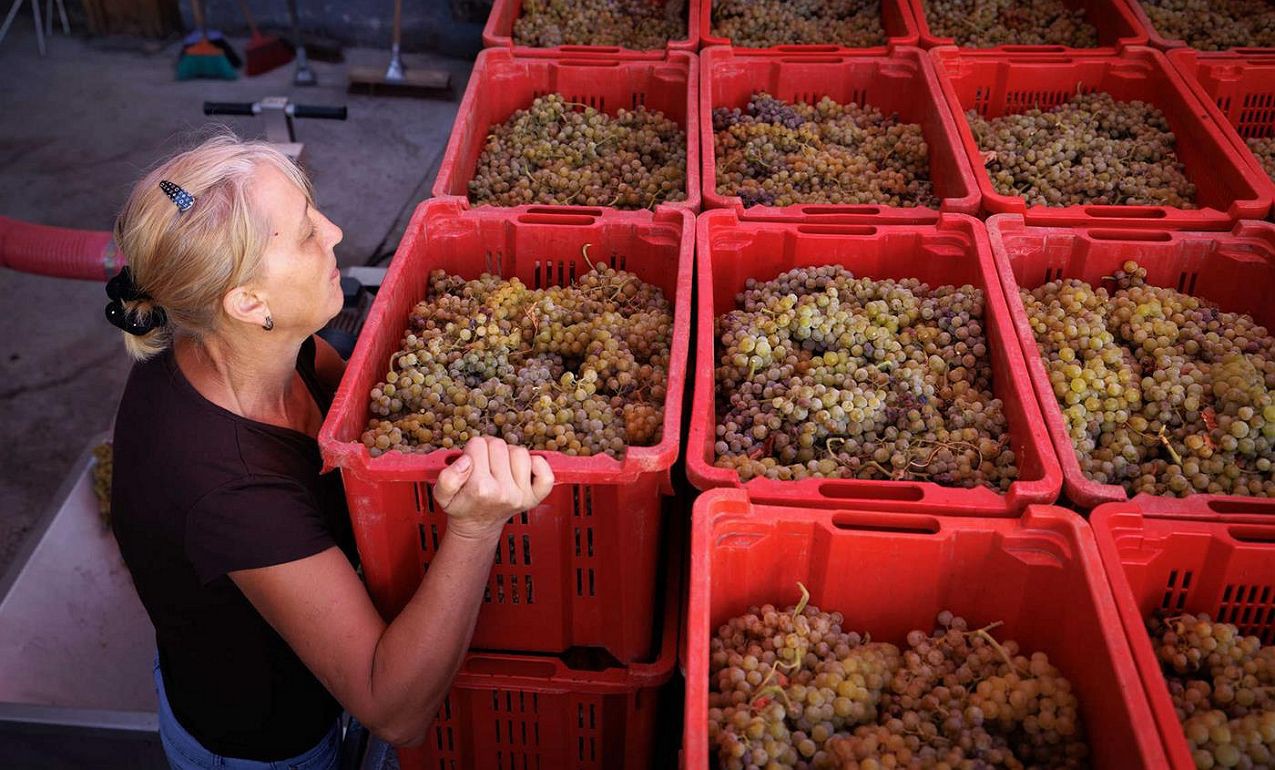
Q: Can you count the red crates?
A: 14